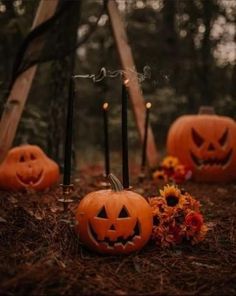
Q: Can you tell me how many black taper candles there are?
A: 4